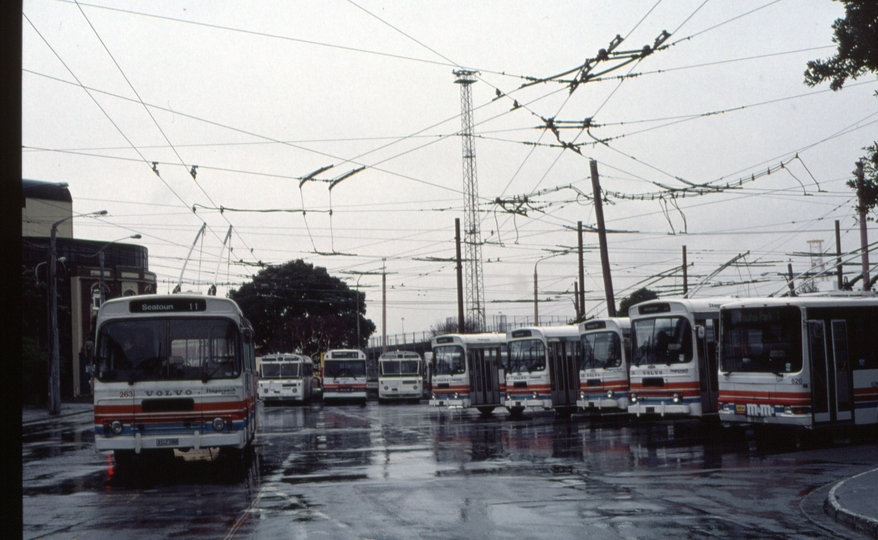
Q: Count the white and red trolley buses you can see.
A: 7